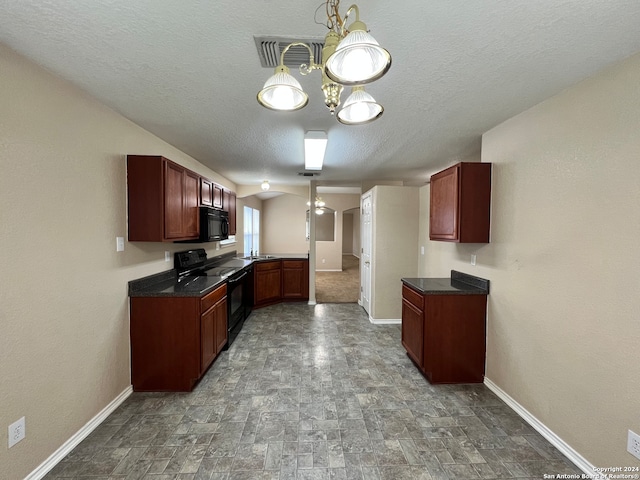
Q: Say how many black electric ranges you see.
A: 1